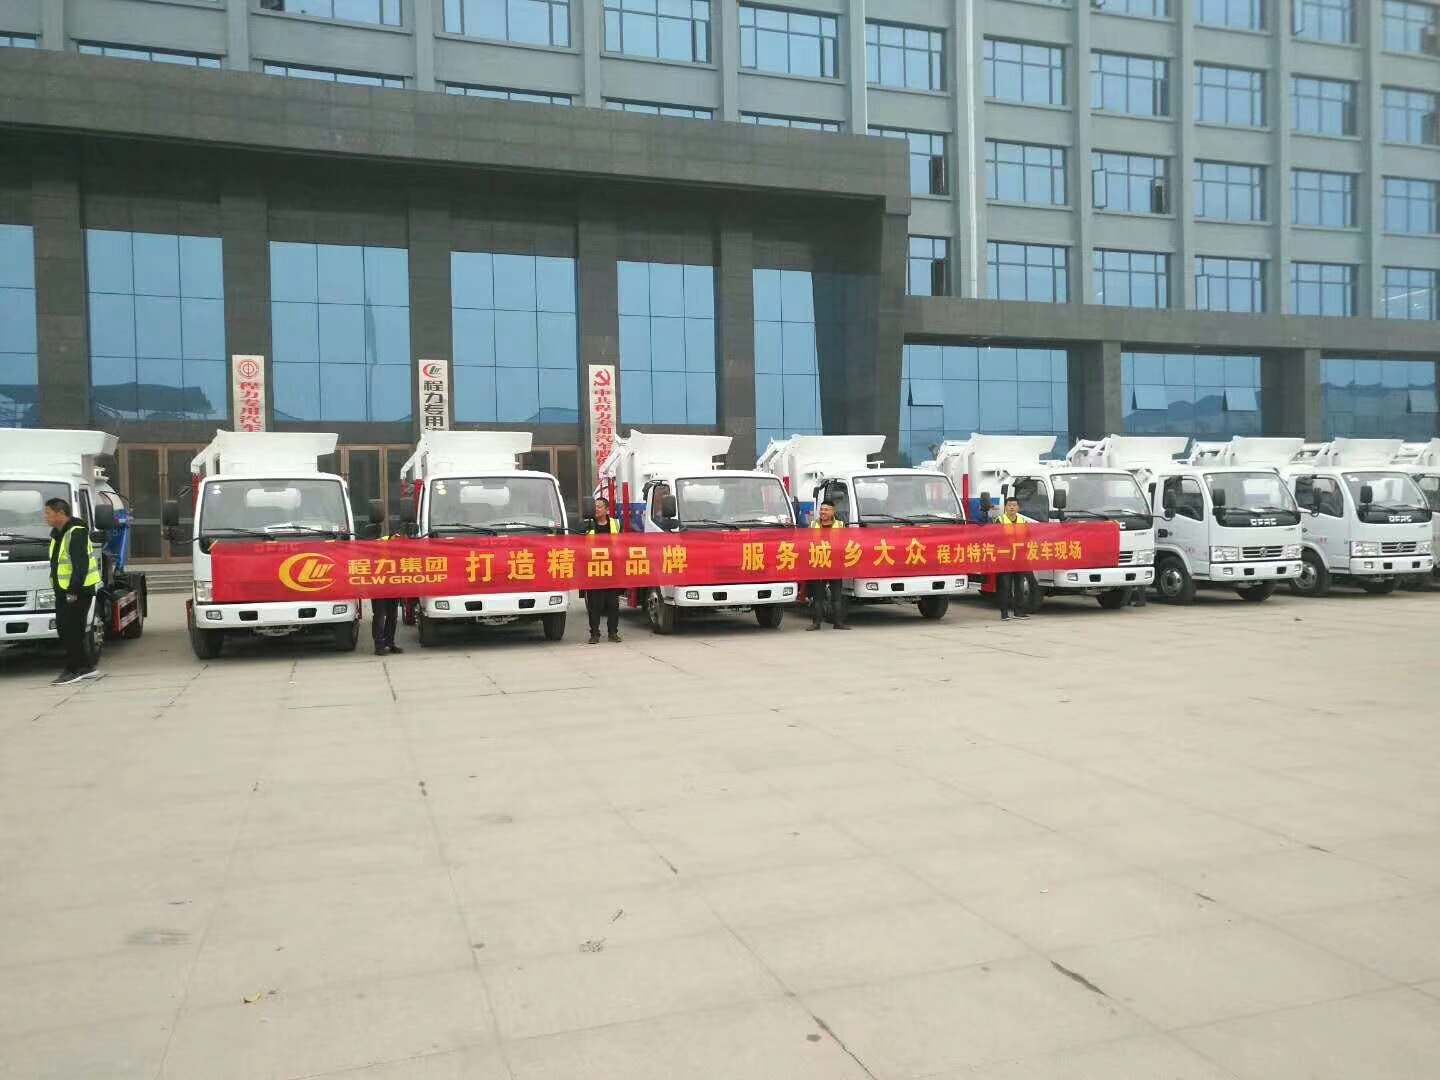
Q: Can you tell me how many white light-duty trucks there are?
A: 9